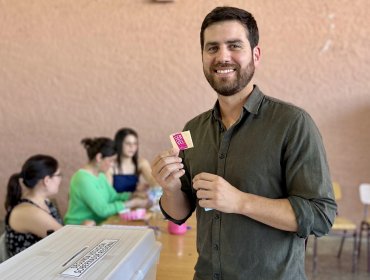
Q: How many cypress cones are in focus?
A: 0